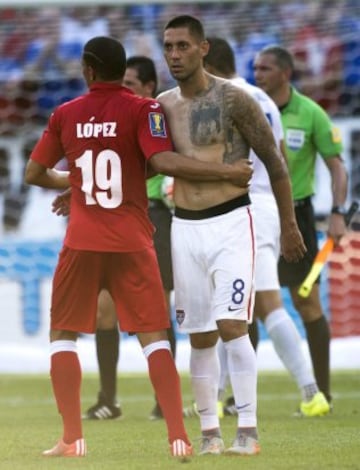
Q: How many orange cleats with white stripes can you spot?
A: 2